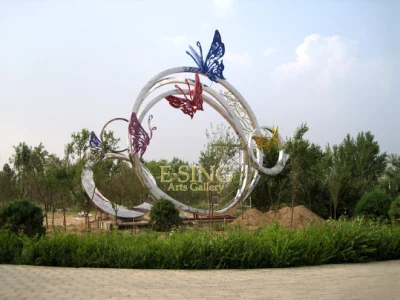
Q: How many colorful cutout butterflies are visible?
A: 5